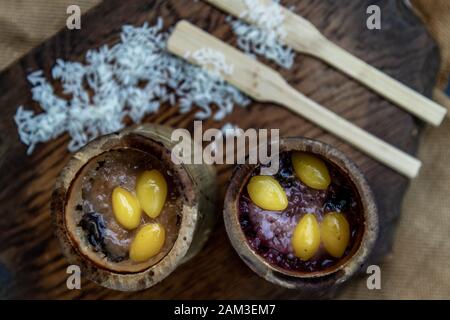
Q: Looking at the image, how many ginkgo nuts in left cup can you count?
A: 3